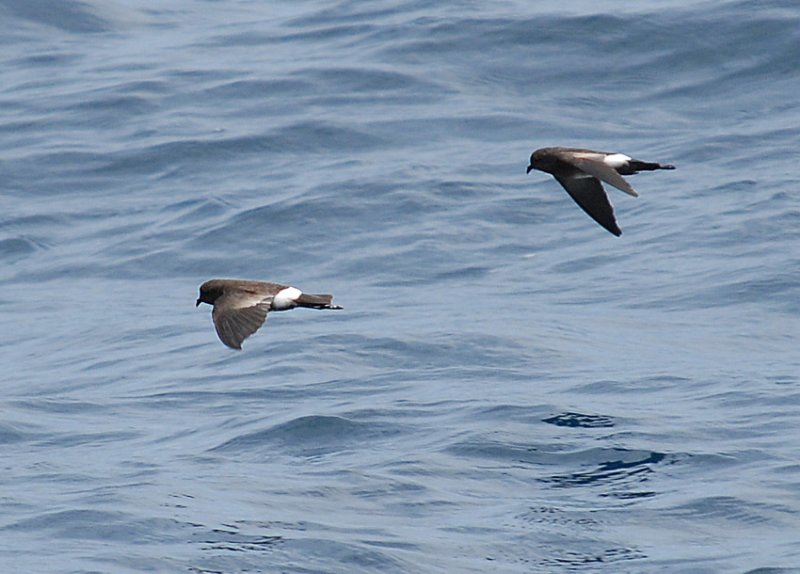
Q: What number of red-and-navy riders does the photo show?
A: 0